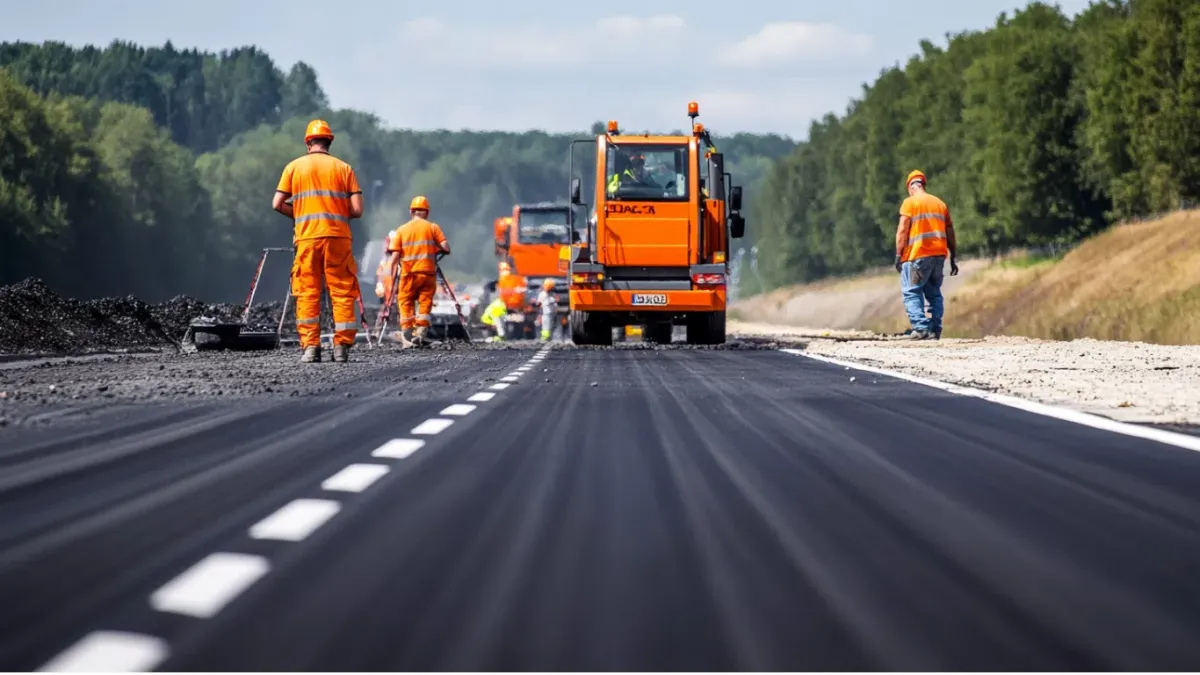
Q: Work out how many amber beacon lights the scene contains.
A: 3